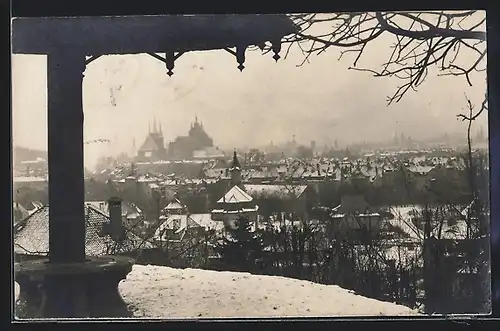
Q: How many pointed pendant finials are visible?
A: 3